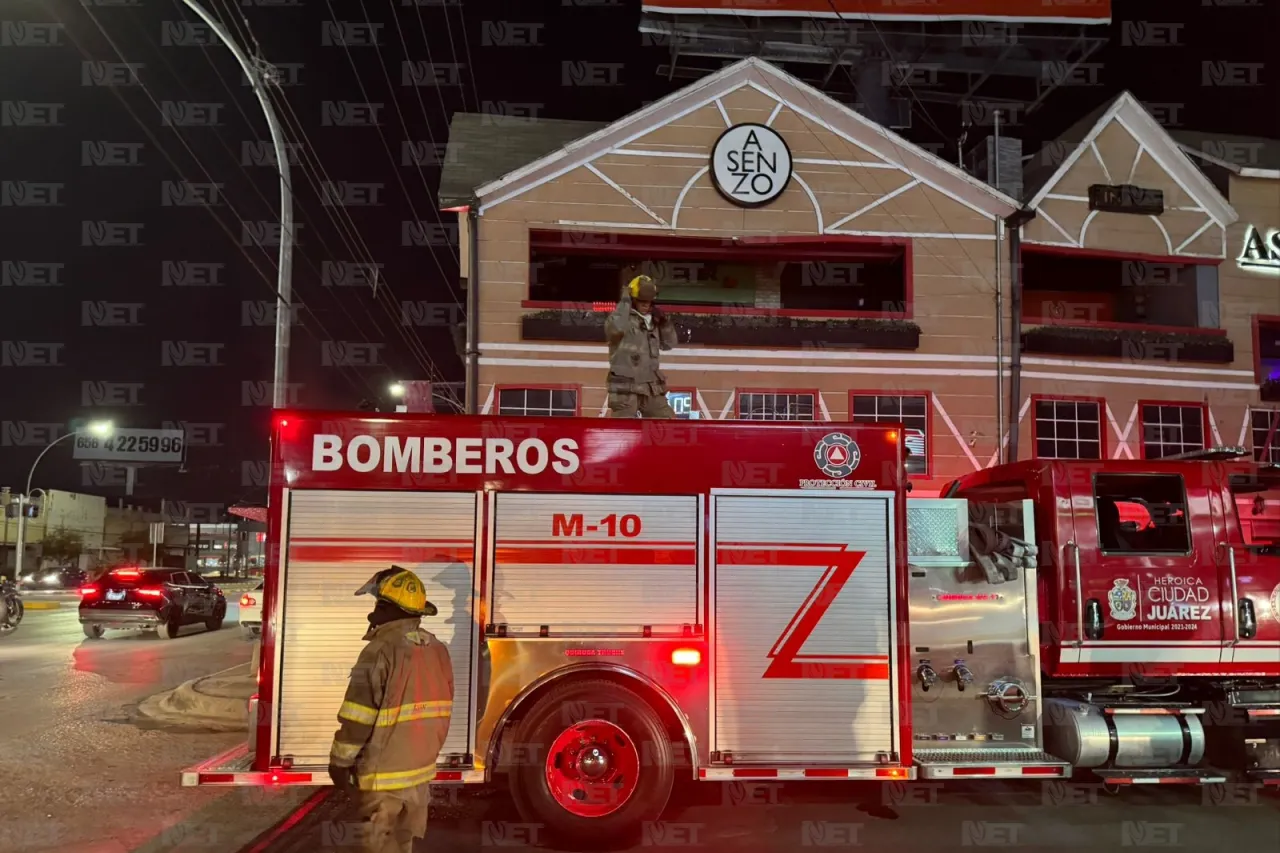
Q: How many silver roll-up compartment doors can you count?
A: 3